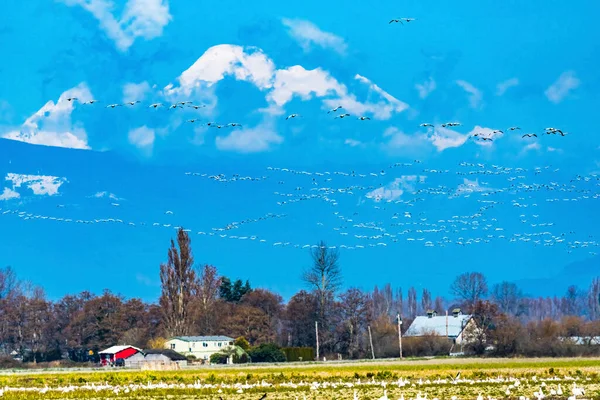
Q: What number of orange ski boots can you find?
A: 0